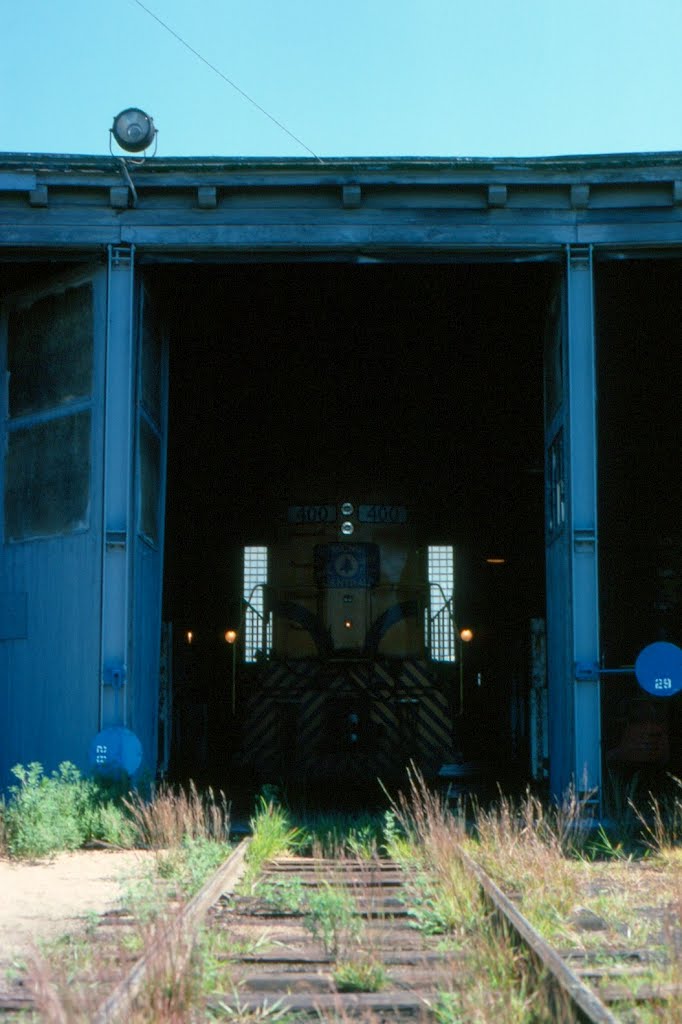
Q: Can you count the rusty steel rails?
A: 2